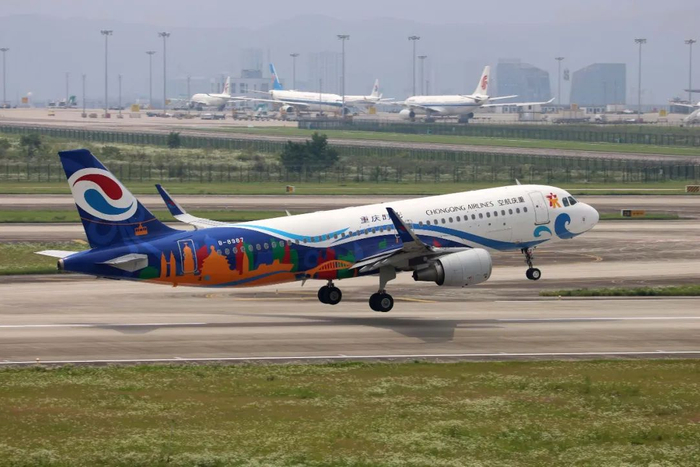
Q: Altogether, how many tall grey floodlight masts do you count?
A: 11